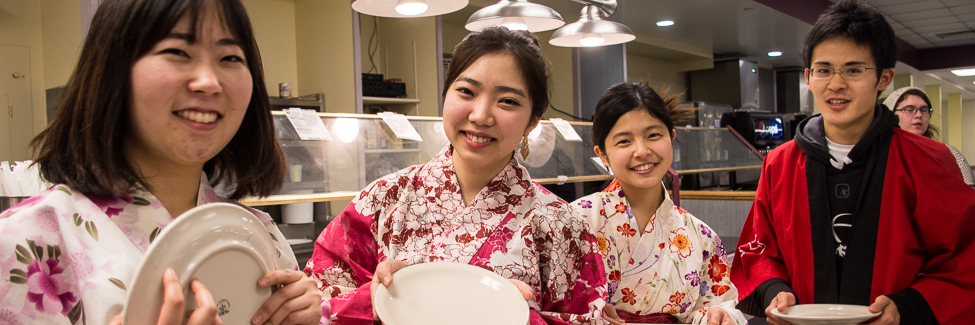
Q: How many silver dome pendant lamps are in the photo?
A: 3